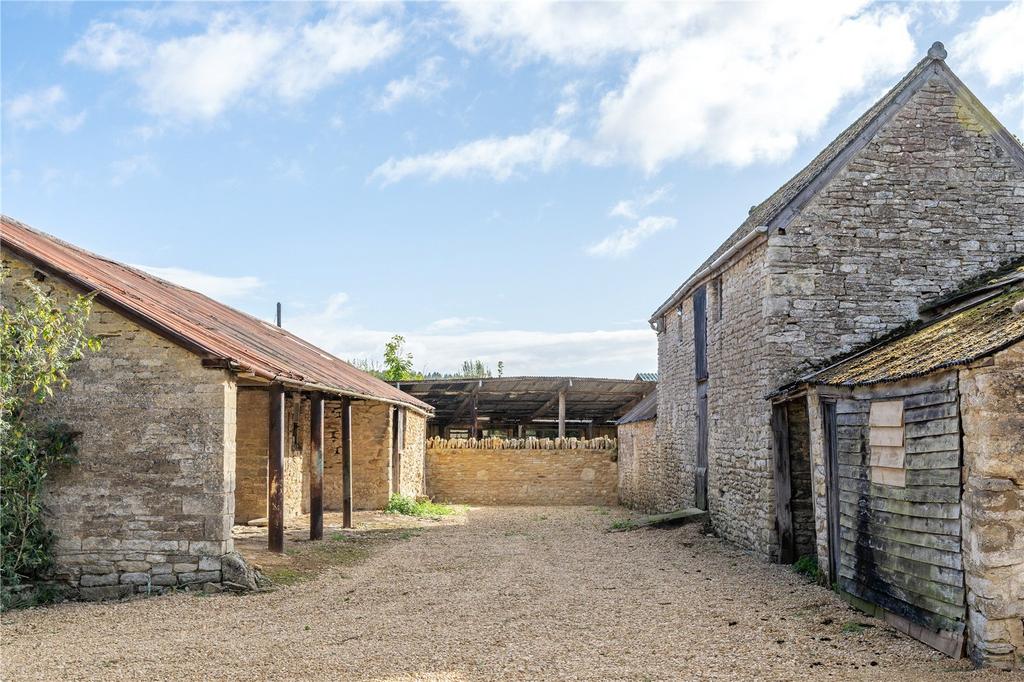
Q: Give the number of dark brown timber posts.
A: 3